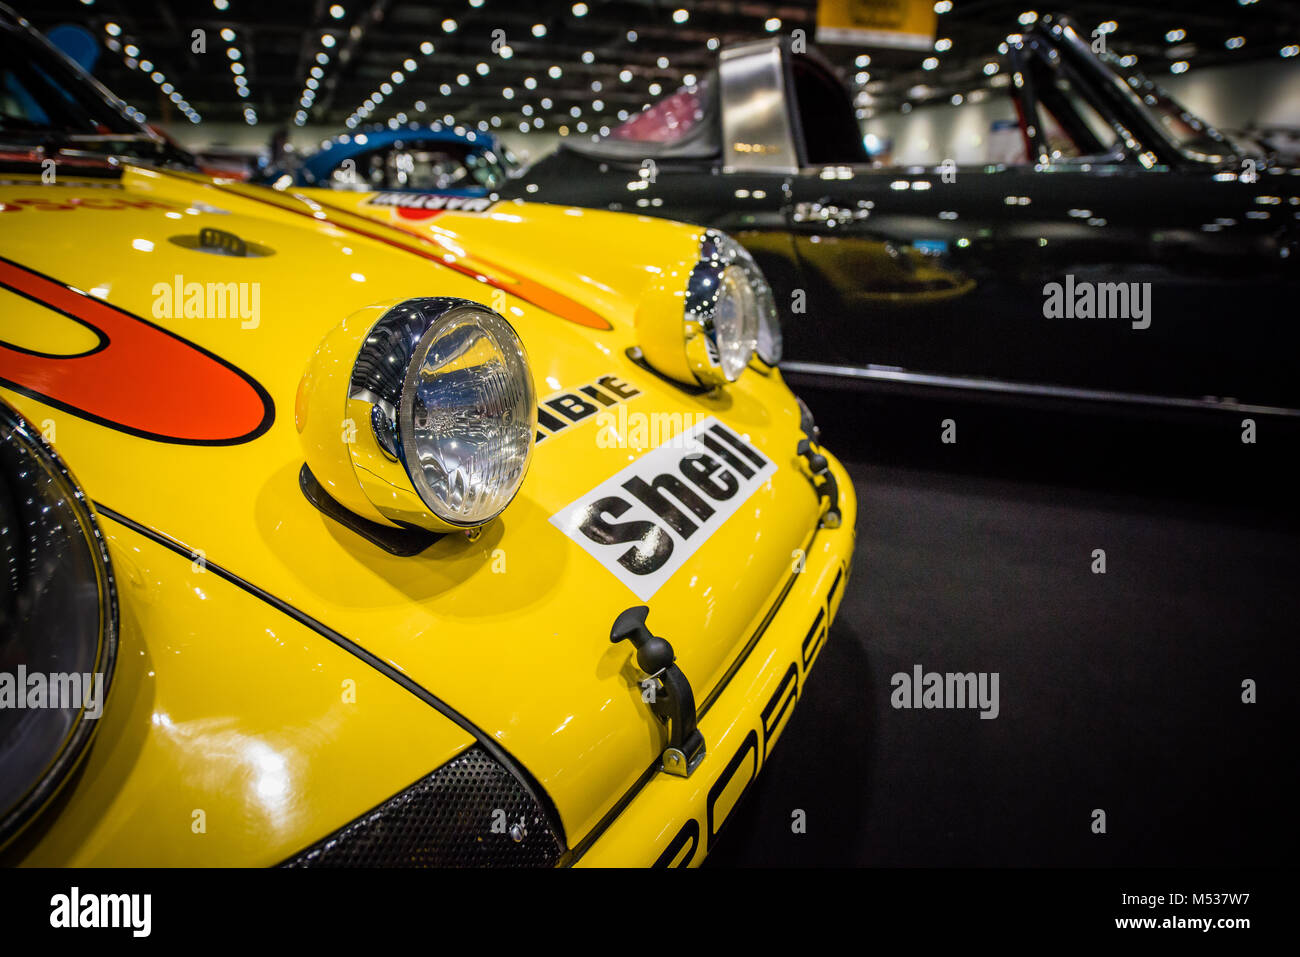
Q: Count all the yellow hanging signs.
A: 1